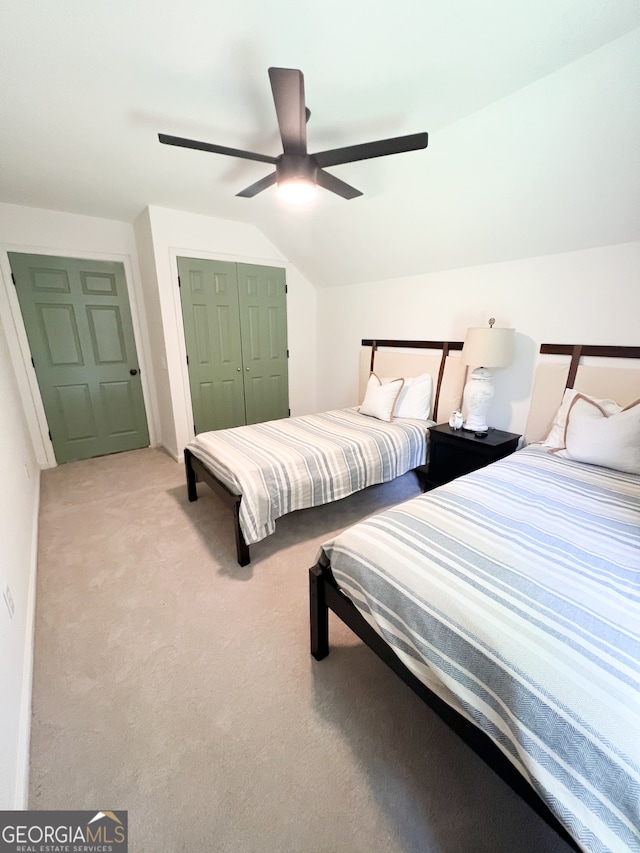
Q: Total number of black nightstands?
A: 1